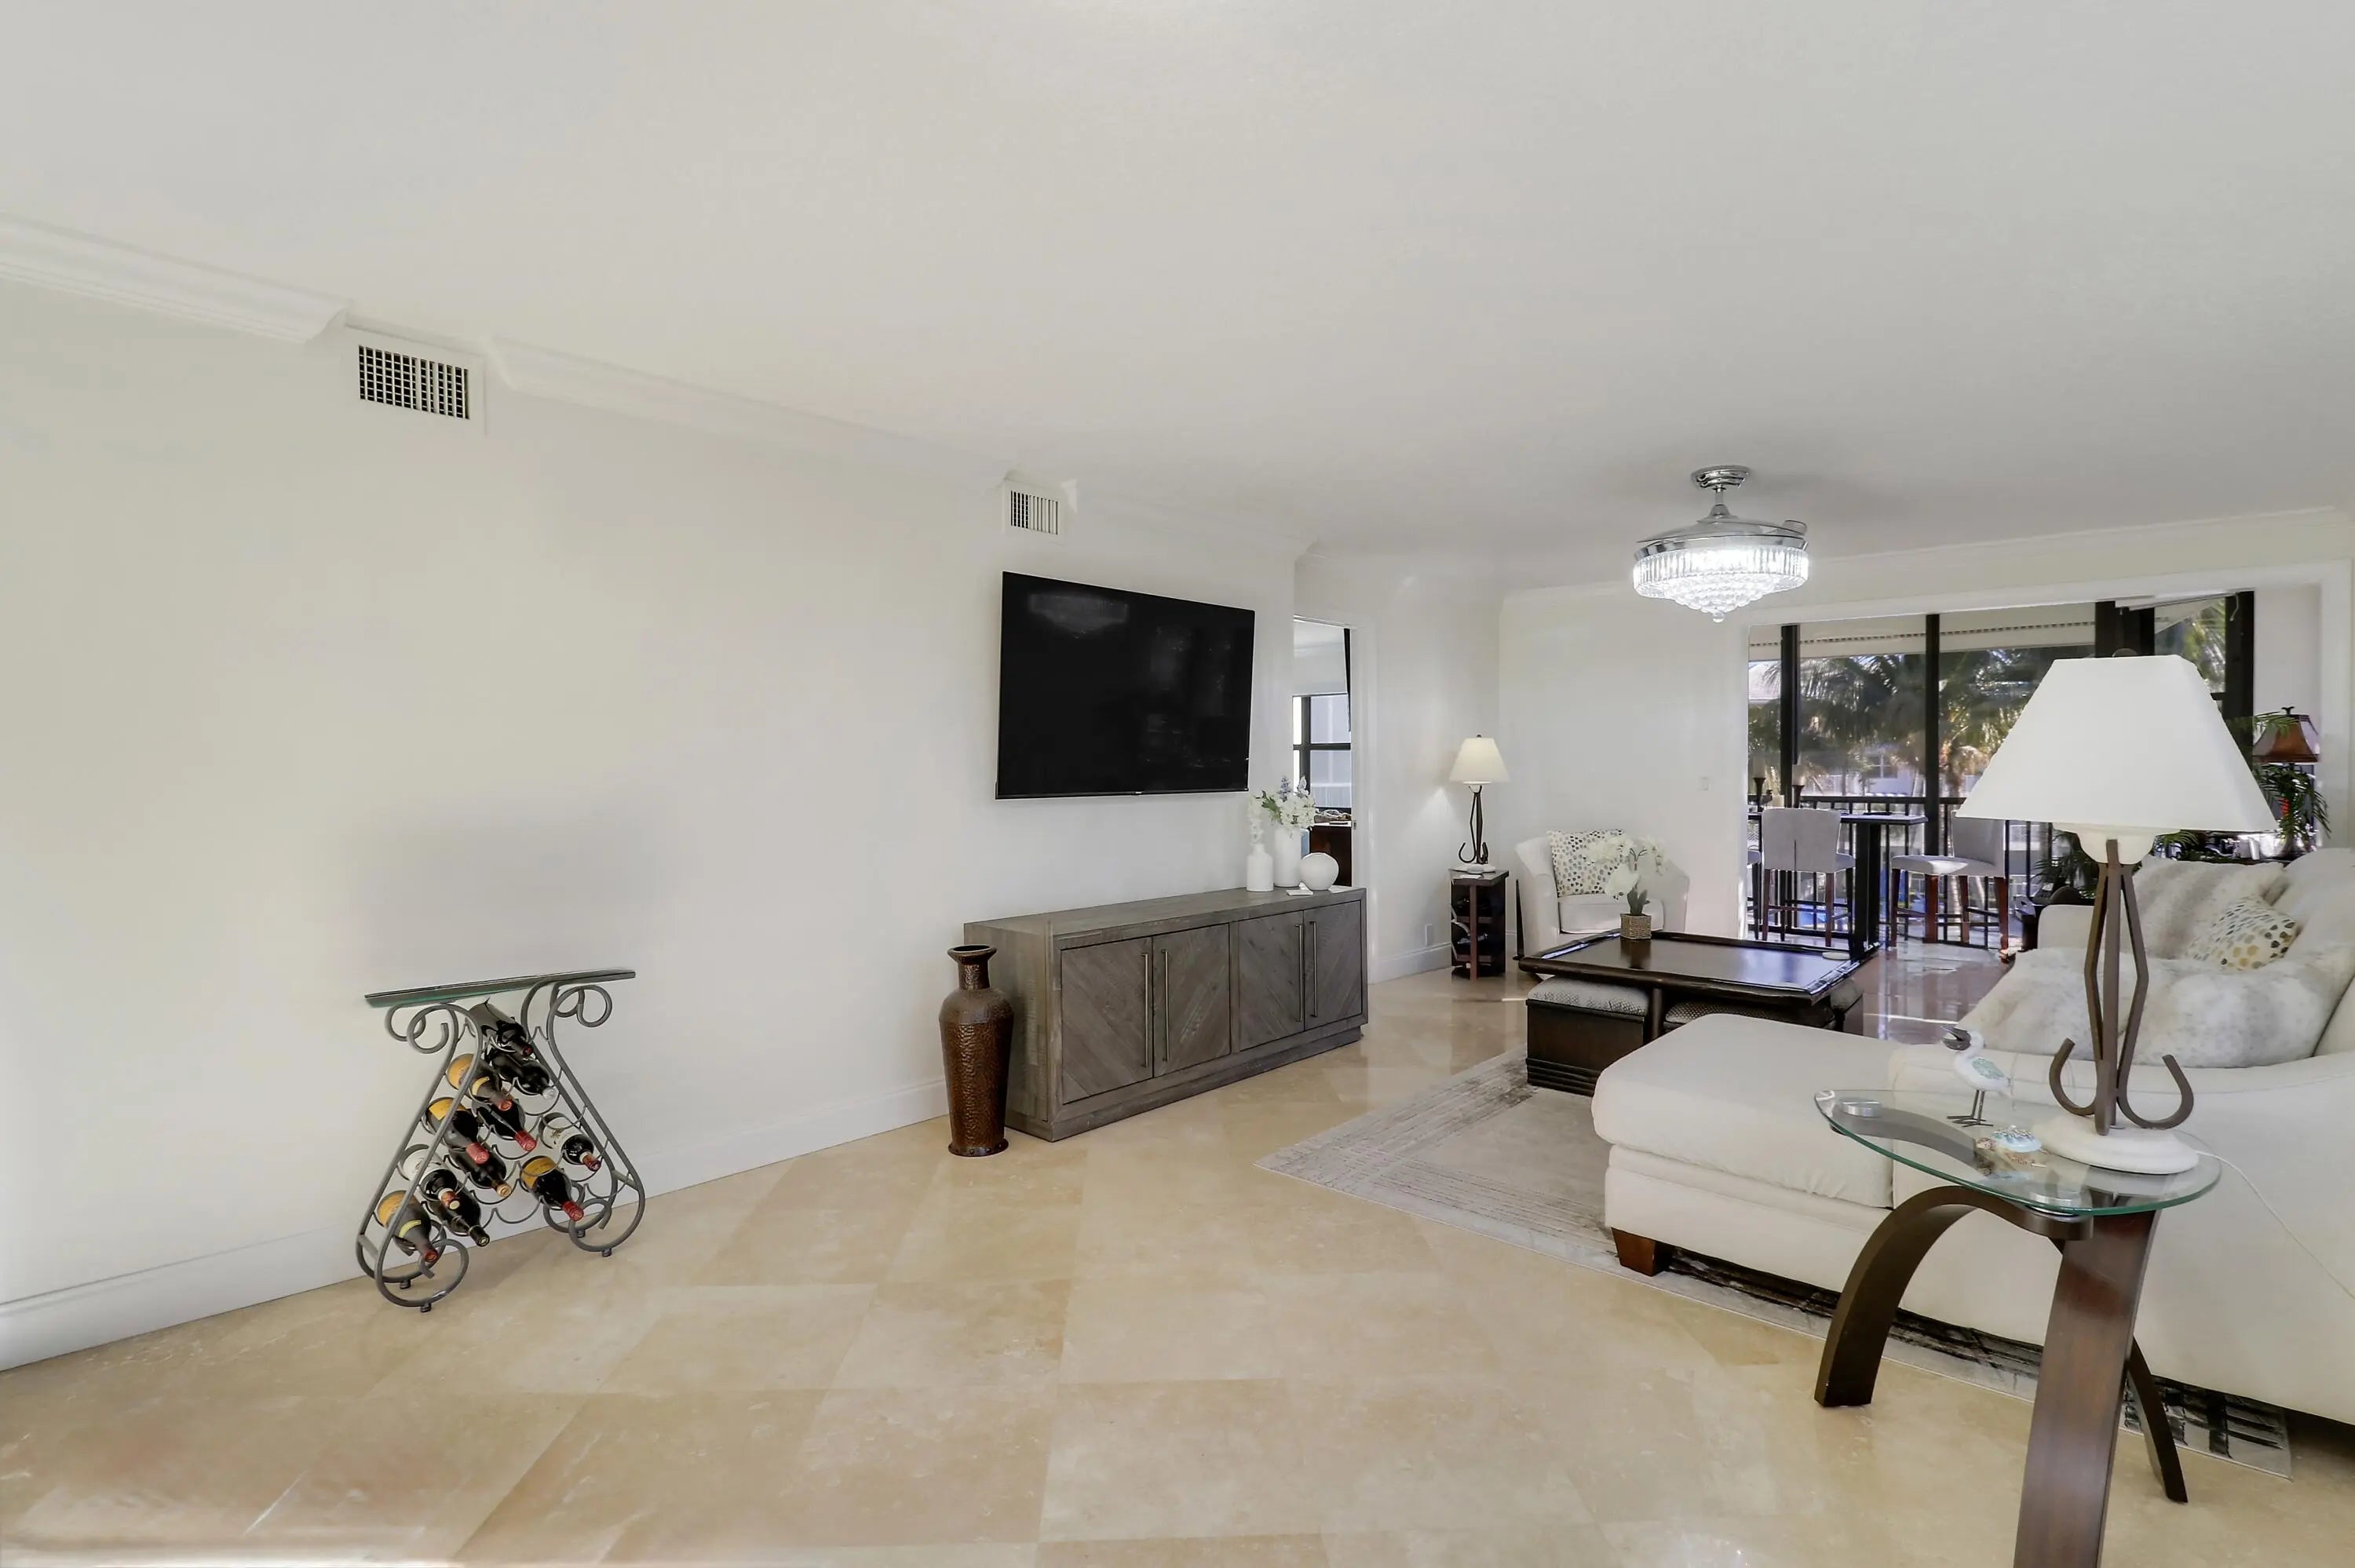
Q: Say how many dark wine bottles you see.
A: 11